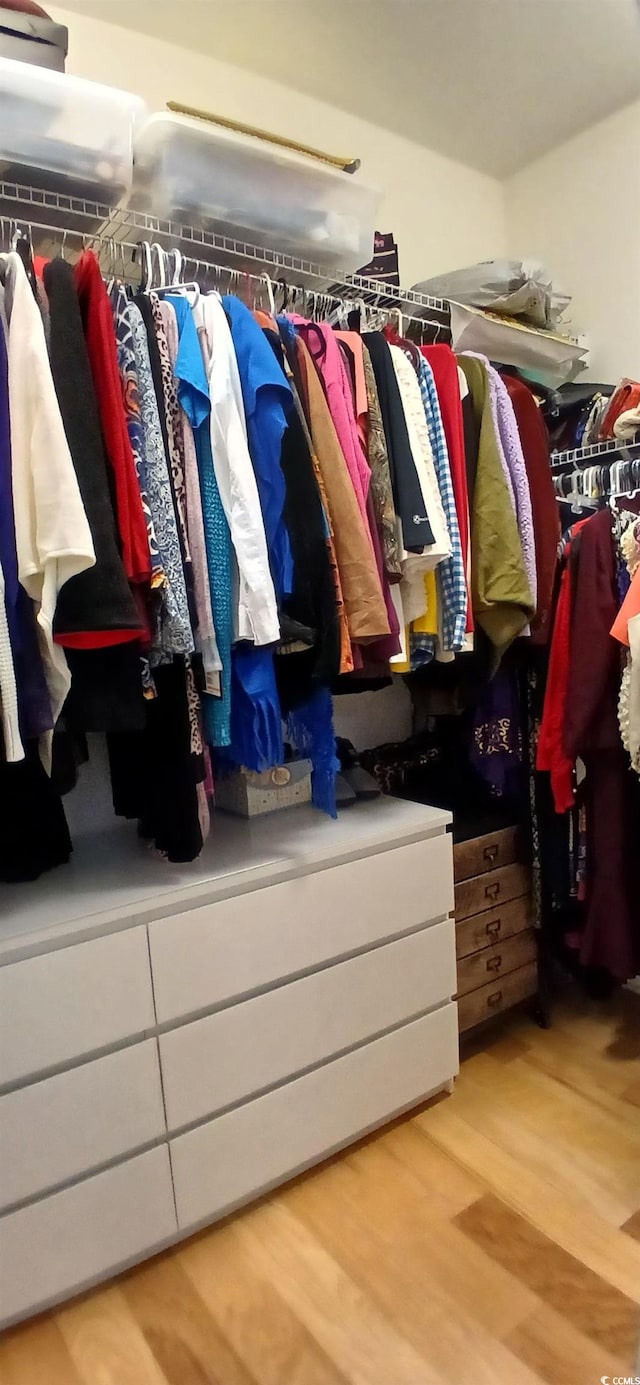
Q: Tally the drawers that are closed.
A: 11